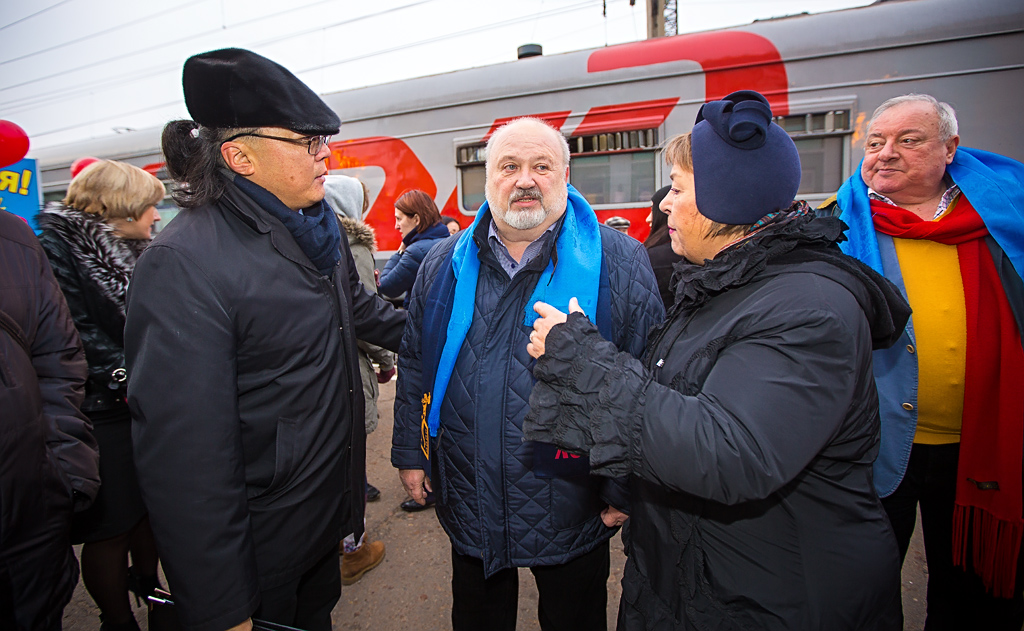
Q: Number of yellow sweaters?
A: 1